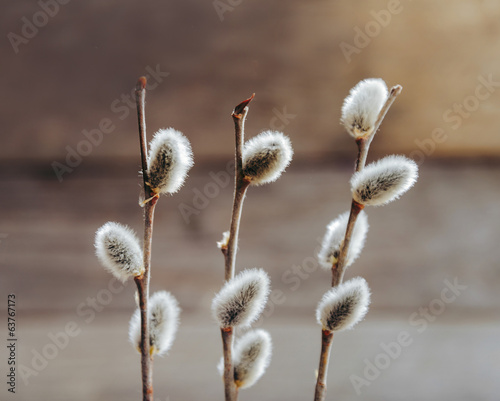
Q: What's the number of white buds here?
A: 10